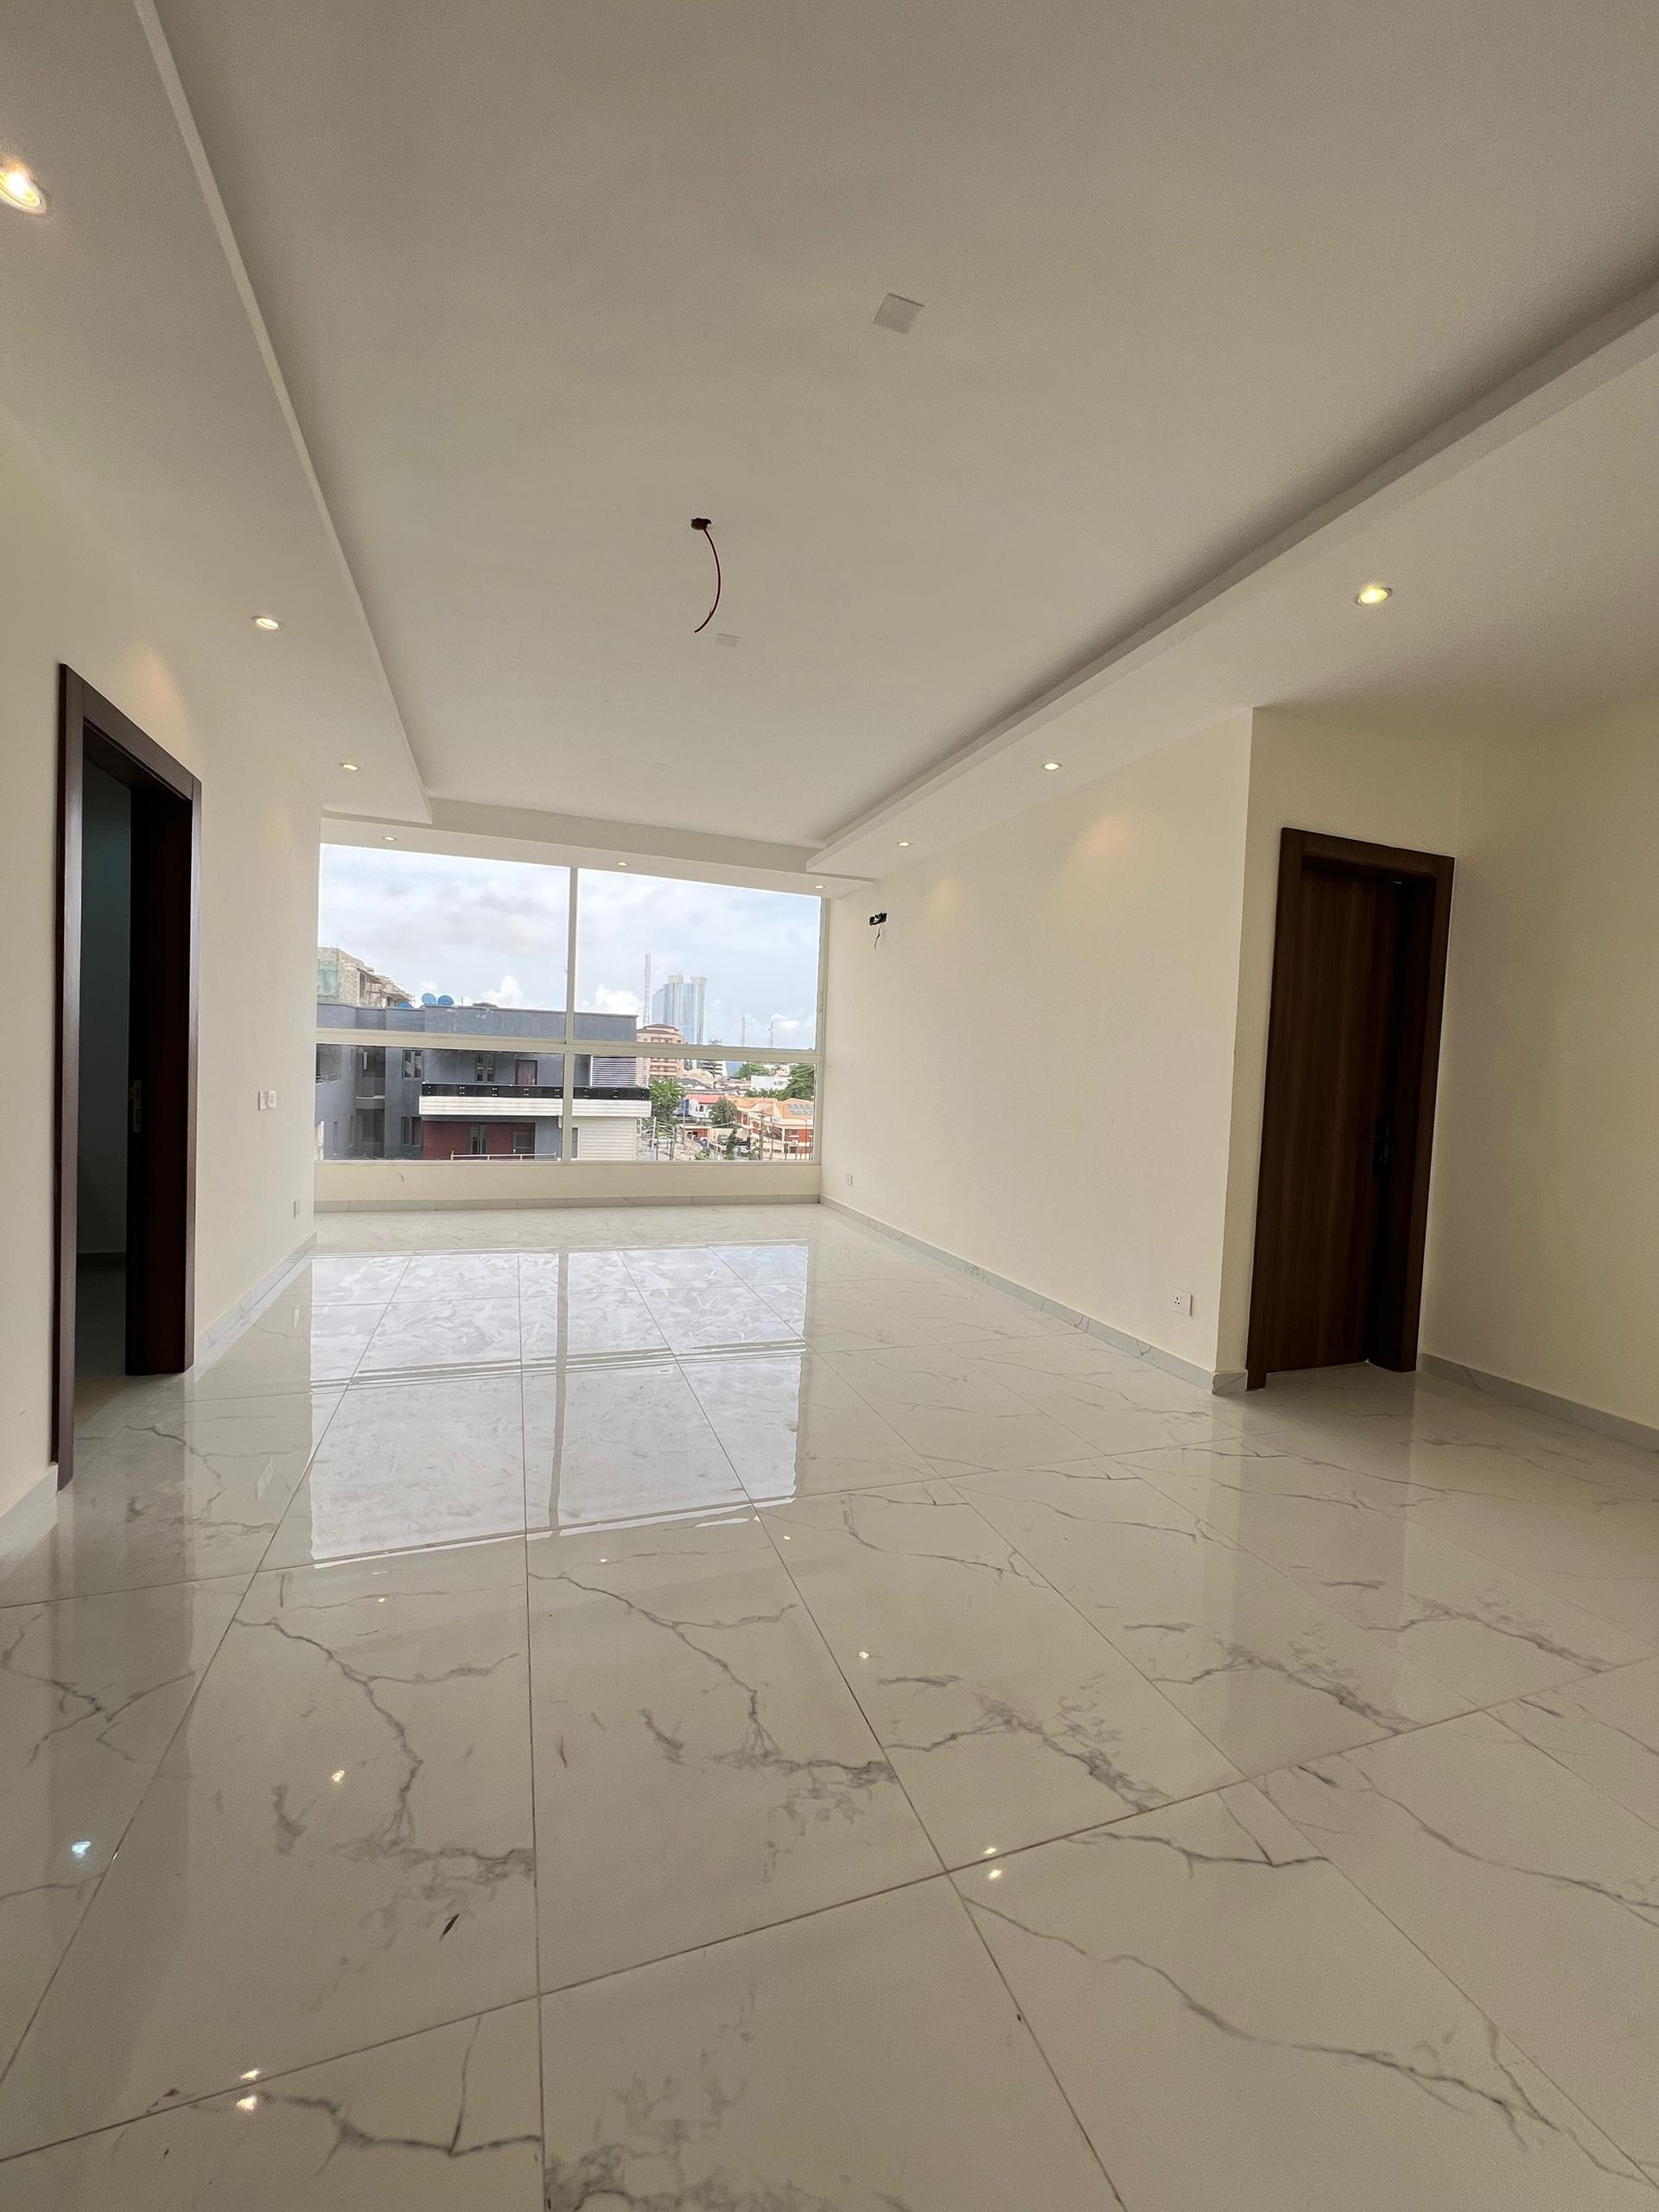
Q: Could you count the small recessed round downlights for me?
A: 9